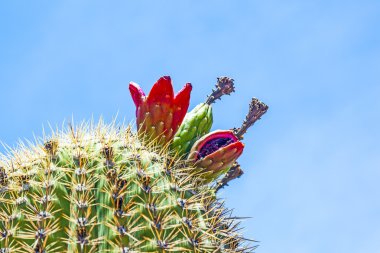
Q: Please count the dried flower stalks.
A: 3